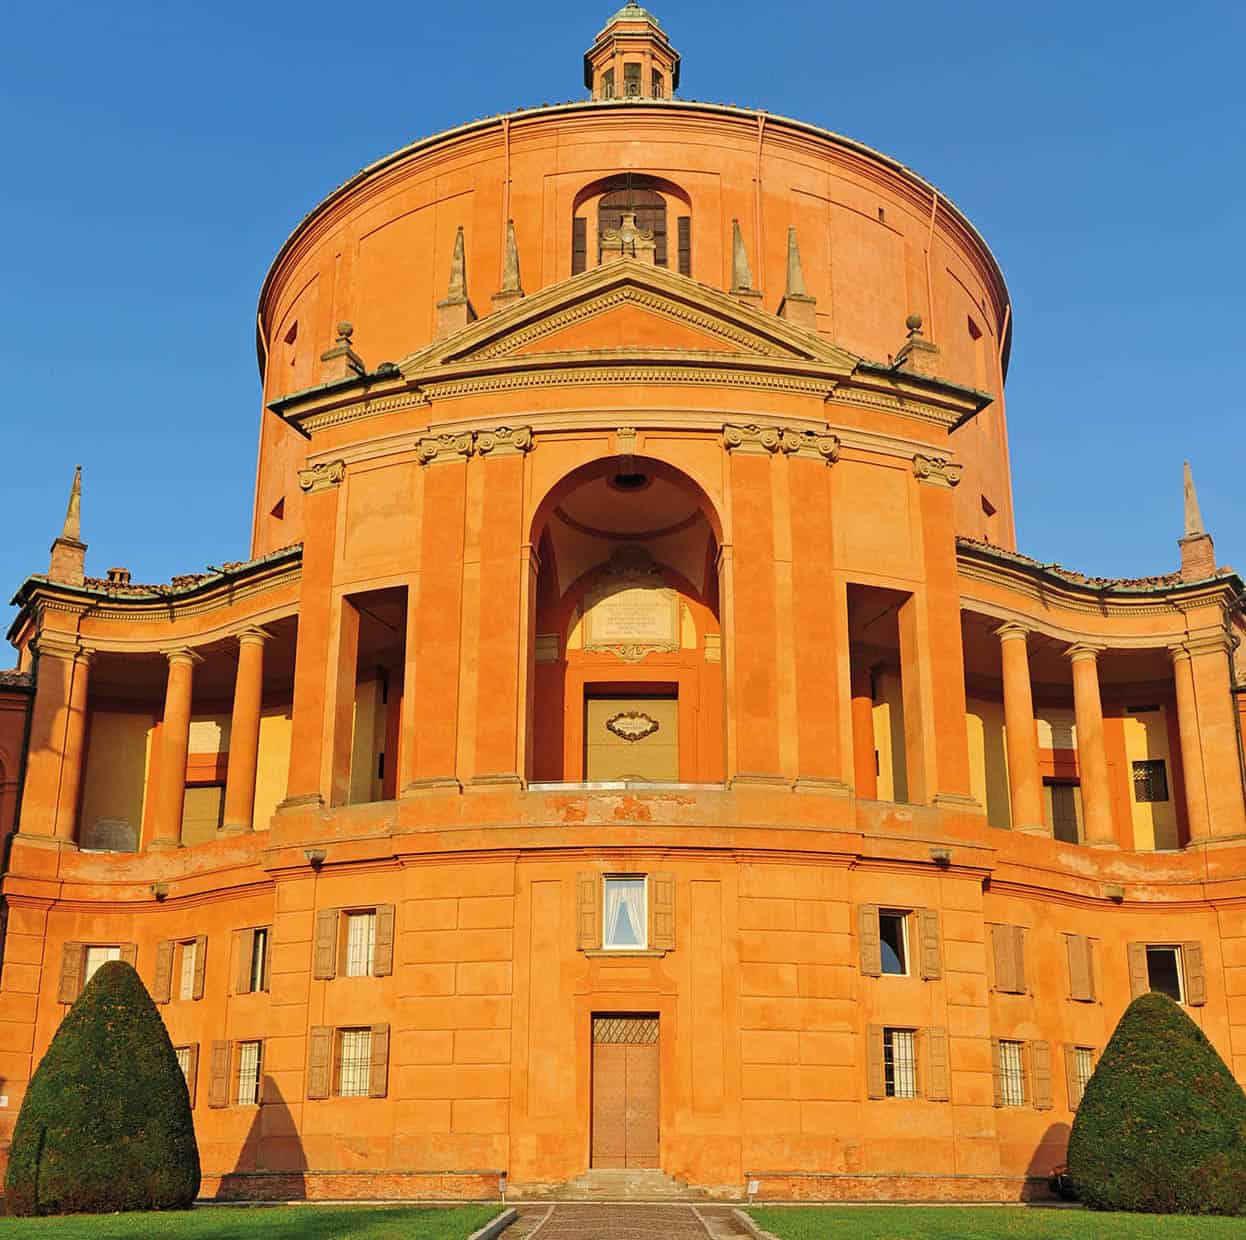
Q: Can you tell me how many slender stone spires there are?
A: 6